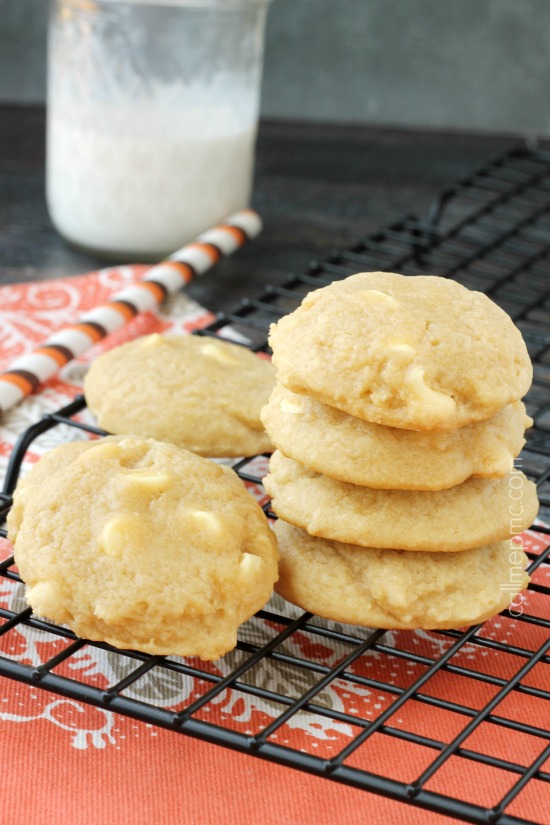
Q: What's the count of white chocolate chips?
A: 11